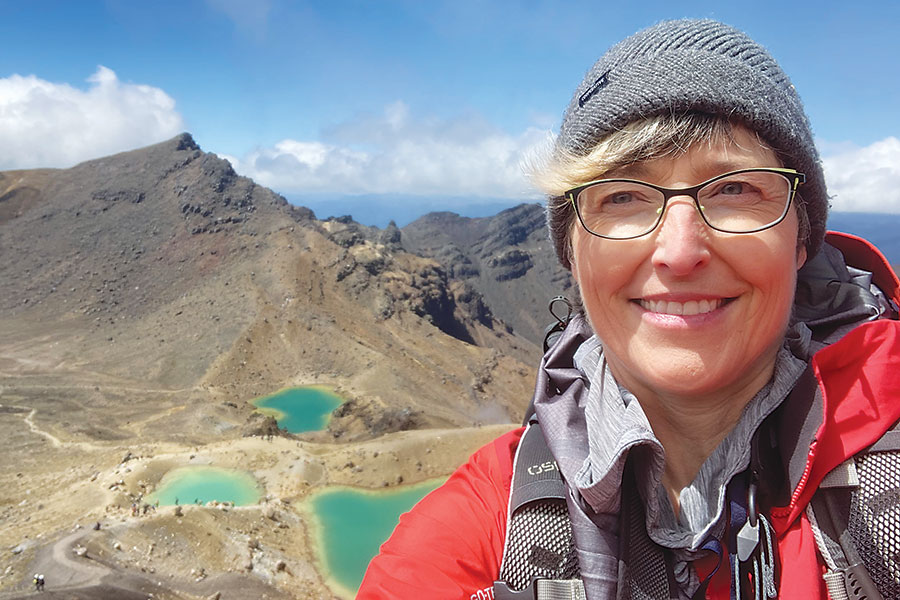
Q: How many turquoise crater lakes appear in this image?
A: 3